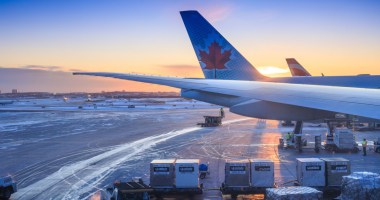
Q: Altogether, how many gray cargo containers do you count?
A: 6